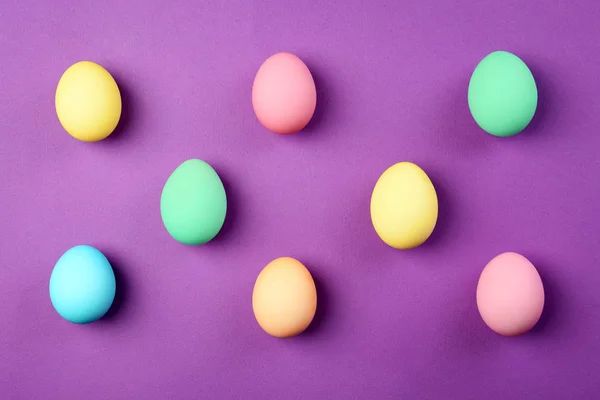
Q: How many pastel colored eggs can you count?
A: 8